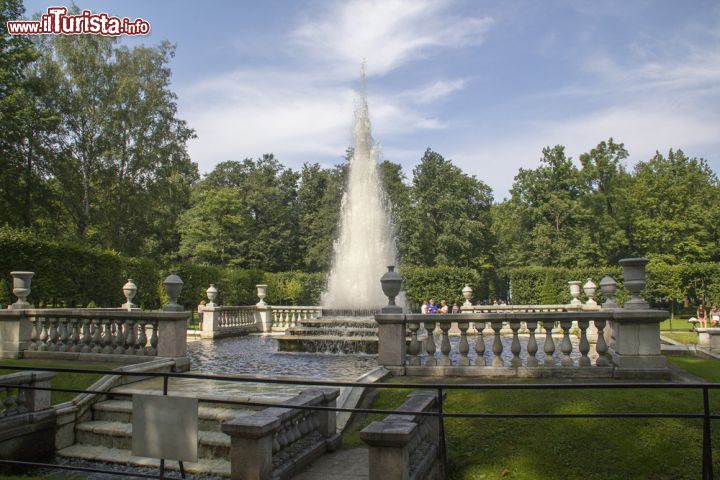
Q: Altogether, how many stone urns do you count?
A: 11